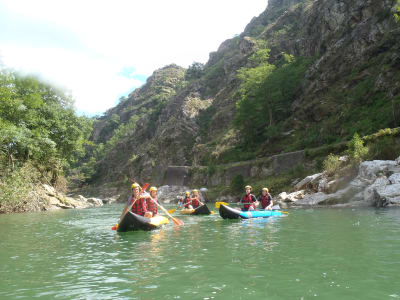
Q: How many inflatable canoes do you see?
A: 3